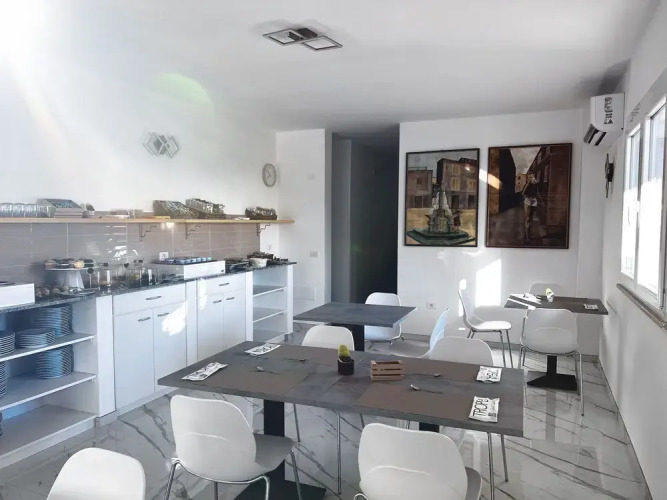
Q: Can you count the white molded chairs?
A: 10